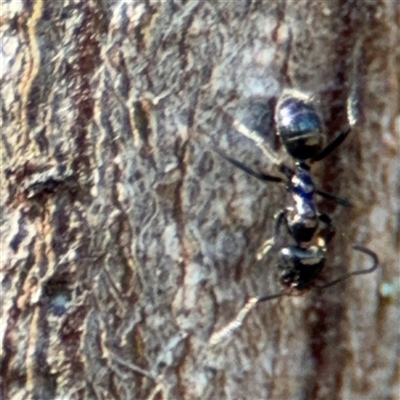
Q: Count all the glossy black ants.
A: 1